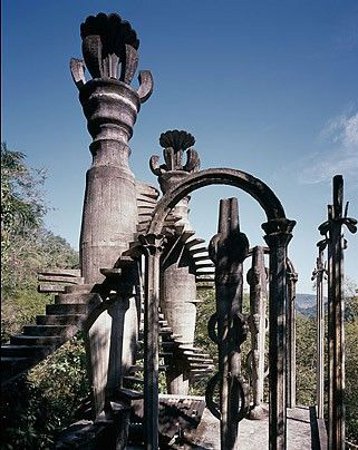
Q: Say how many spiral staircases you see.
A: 2